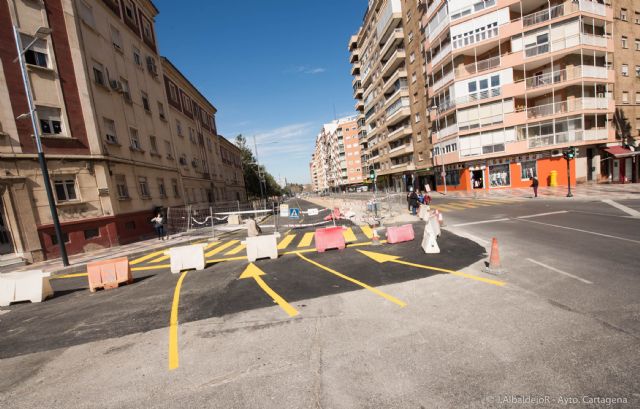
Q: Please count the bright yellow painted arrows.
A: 2